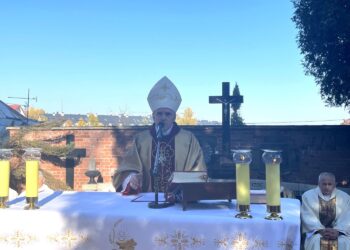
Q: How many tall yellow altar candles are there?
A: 4